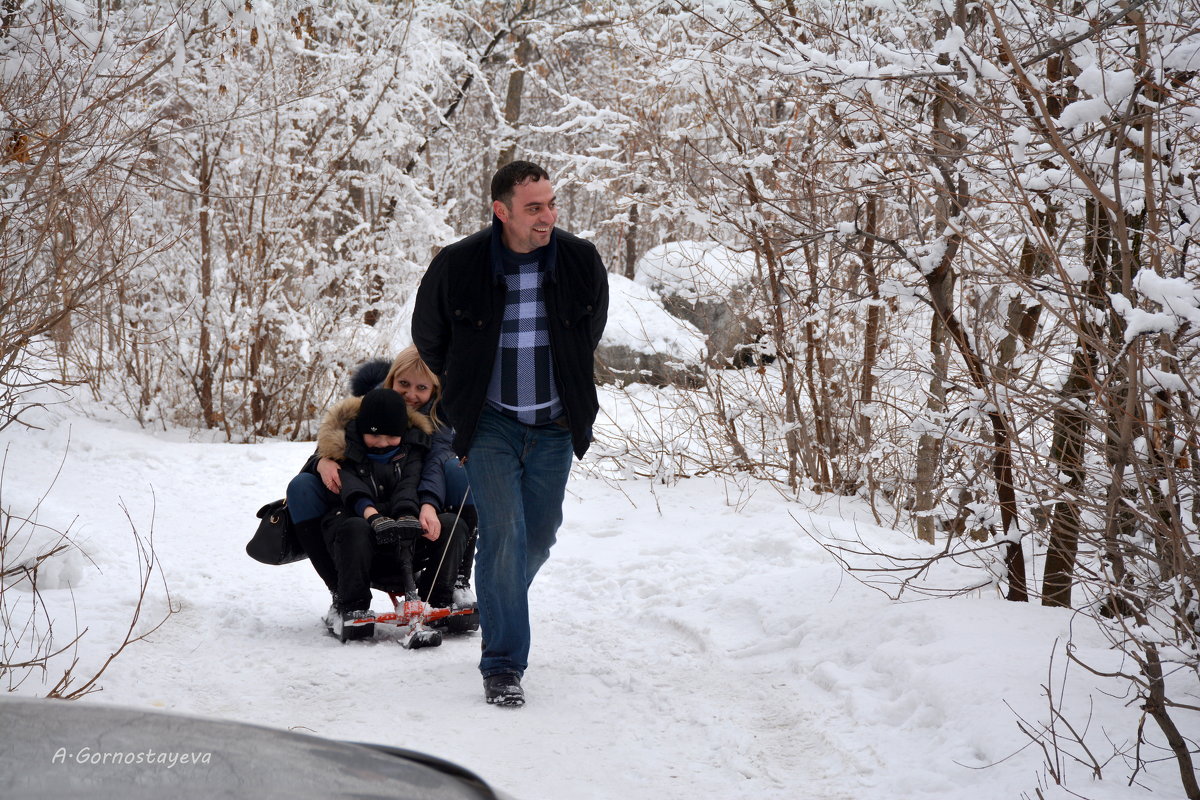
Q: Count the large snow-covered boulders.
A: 2